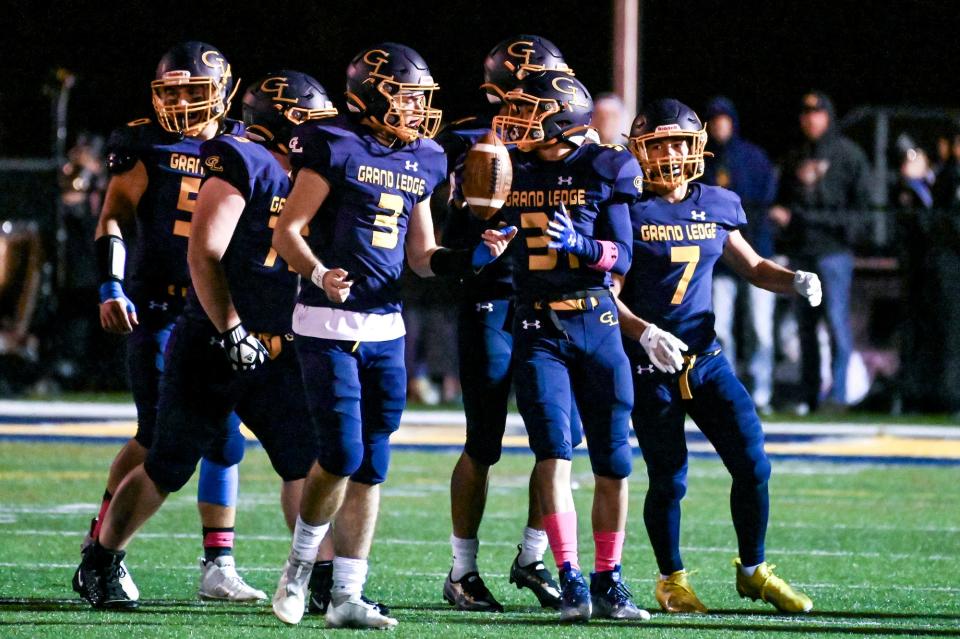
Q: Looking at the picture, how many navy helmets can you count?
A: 6